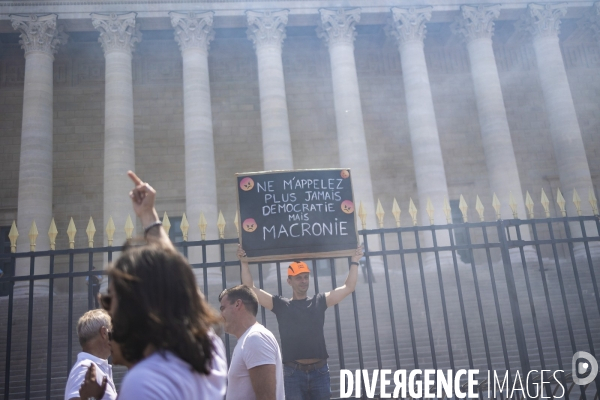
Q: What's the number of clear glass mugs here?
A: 0